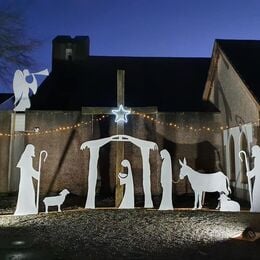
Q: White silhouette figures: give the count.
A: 8